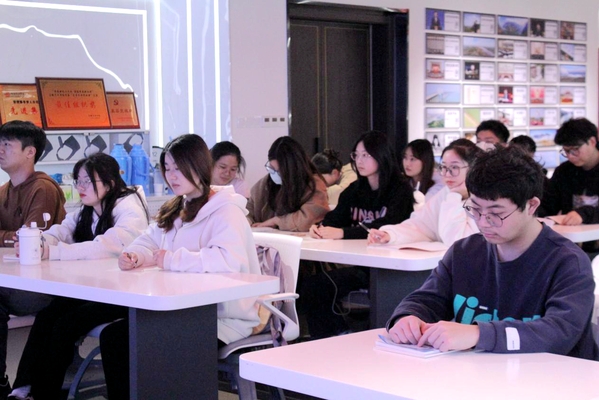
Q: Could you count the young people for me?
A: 13